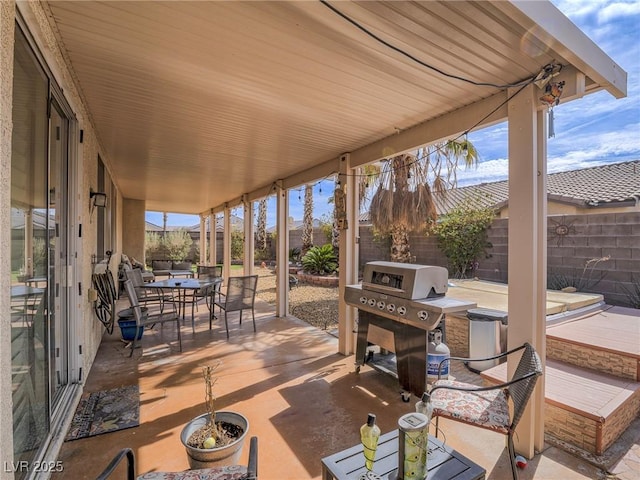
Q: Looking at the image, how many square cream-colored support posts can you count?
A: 7